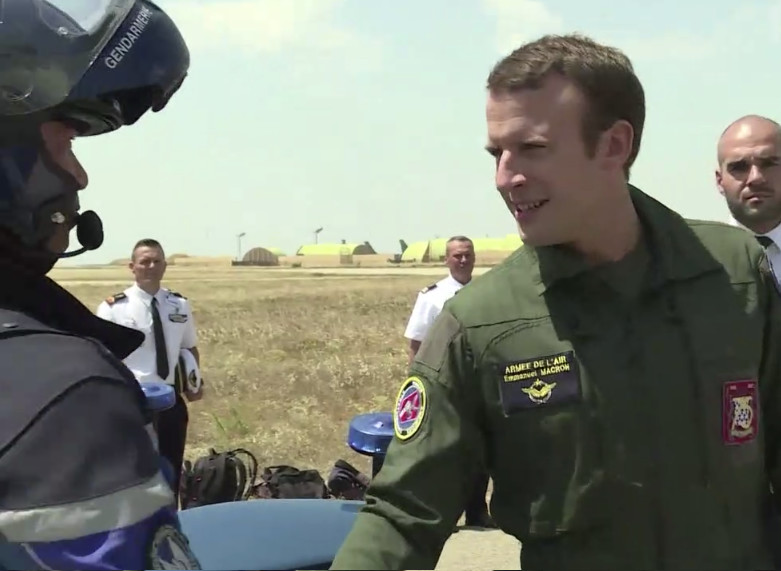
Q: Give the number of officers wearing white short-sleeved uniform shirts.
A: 2